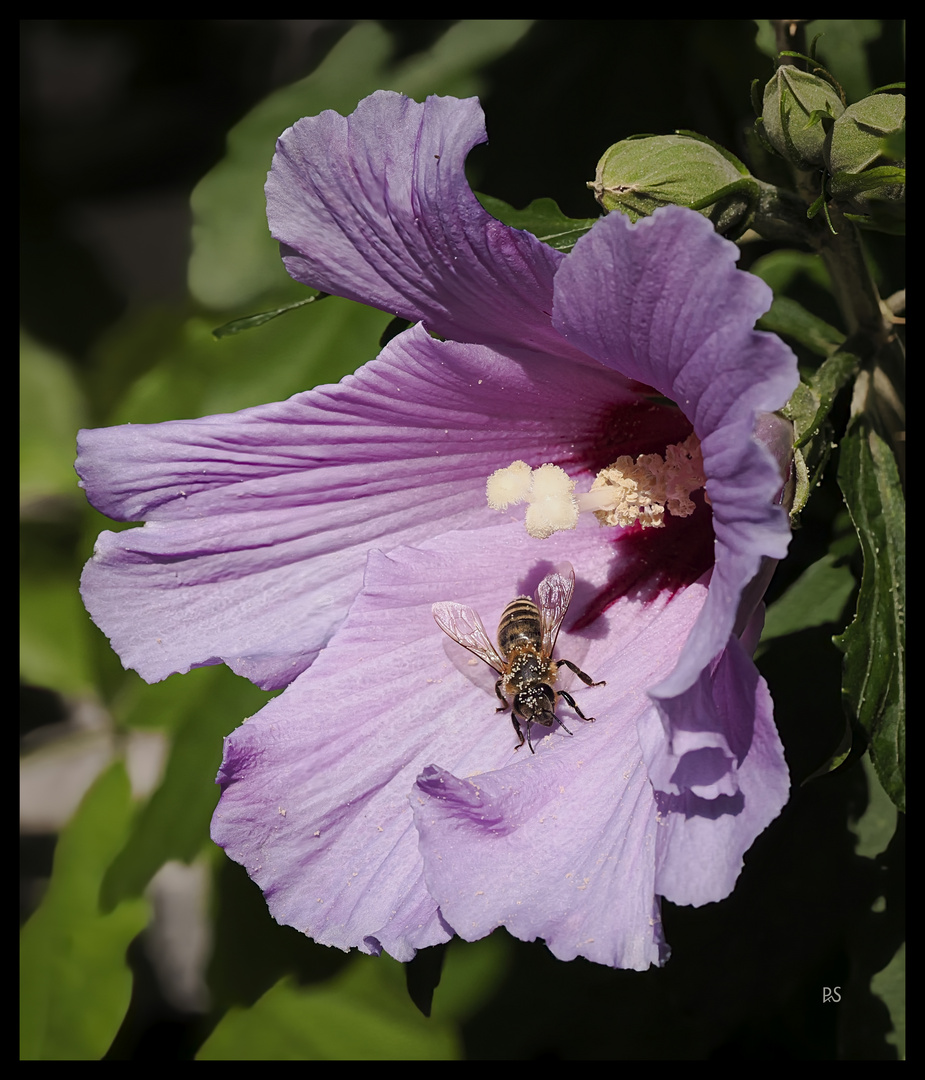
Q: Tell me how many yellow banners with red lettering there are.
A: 0